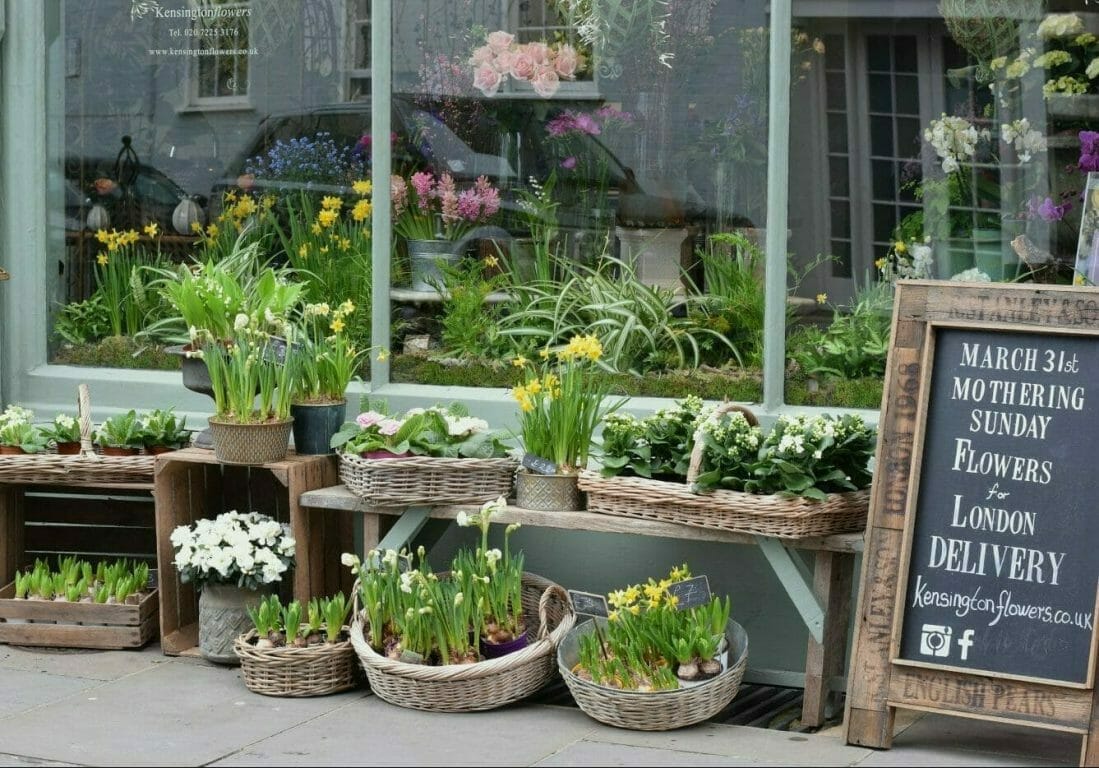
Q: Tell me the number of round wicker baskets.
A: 3